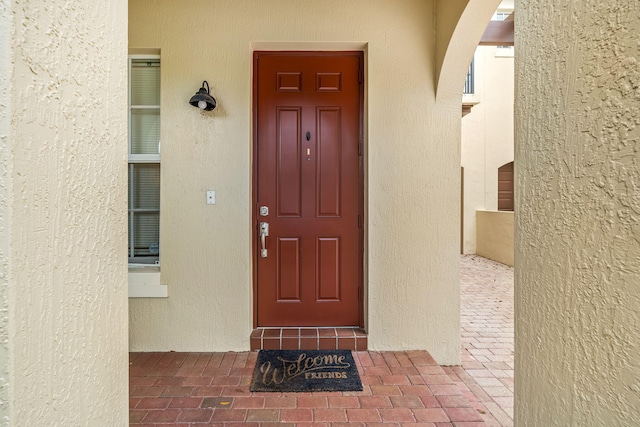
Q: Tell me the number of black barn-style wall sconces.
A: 1